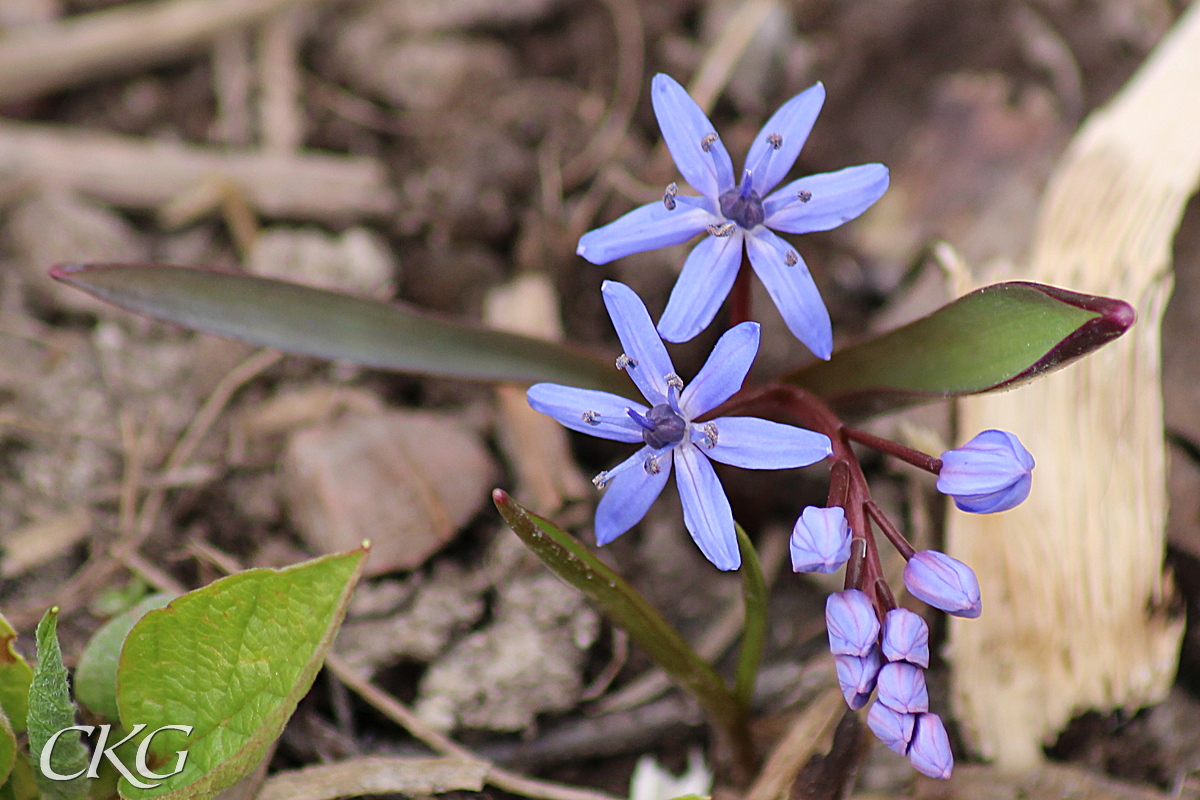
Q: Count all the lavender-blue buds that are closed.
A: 9